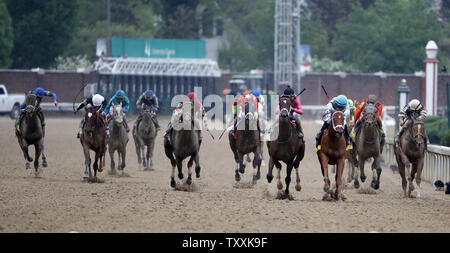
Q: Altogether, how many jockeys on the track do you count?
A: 12